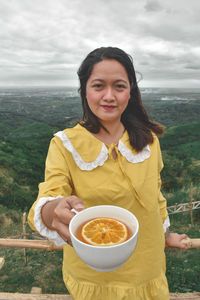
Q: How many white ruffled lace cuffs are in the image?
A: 2